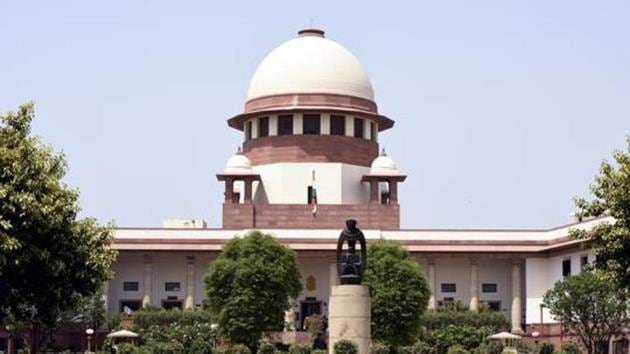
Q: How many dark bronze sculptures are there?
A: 1